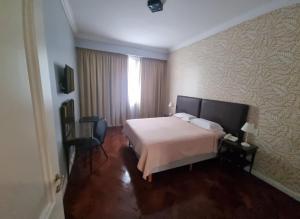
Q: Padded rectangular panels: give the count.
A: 2